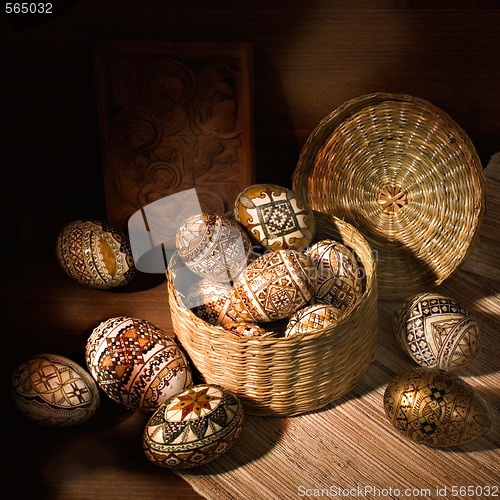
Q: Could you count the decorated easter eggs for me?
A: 13